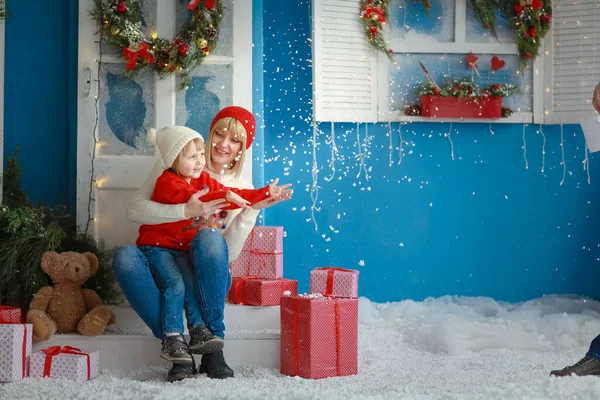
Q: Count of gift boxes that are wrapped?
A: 7